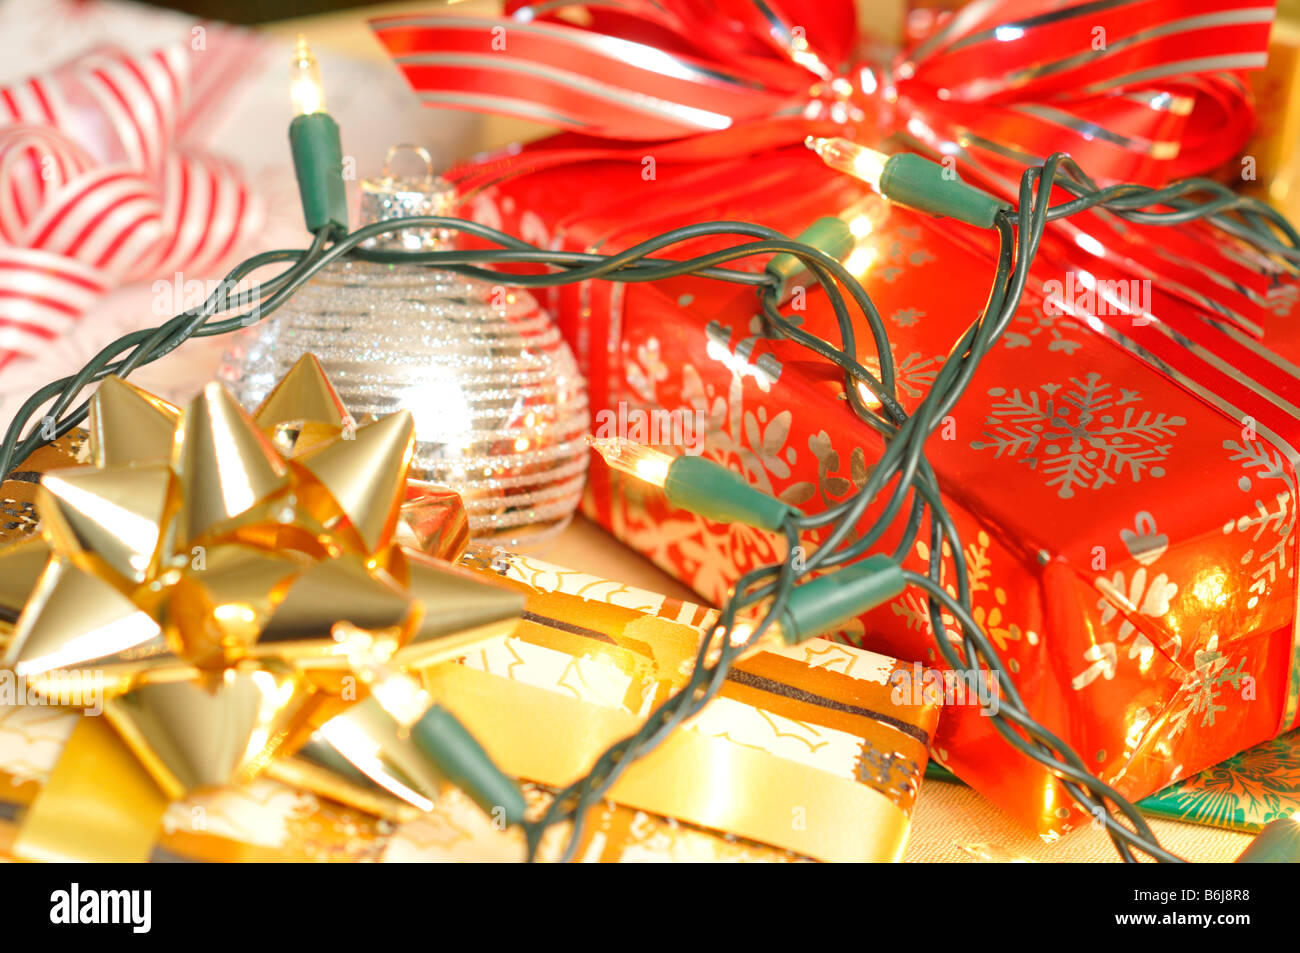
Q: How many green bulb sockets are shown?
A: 7